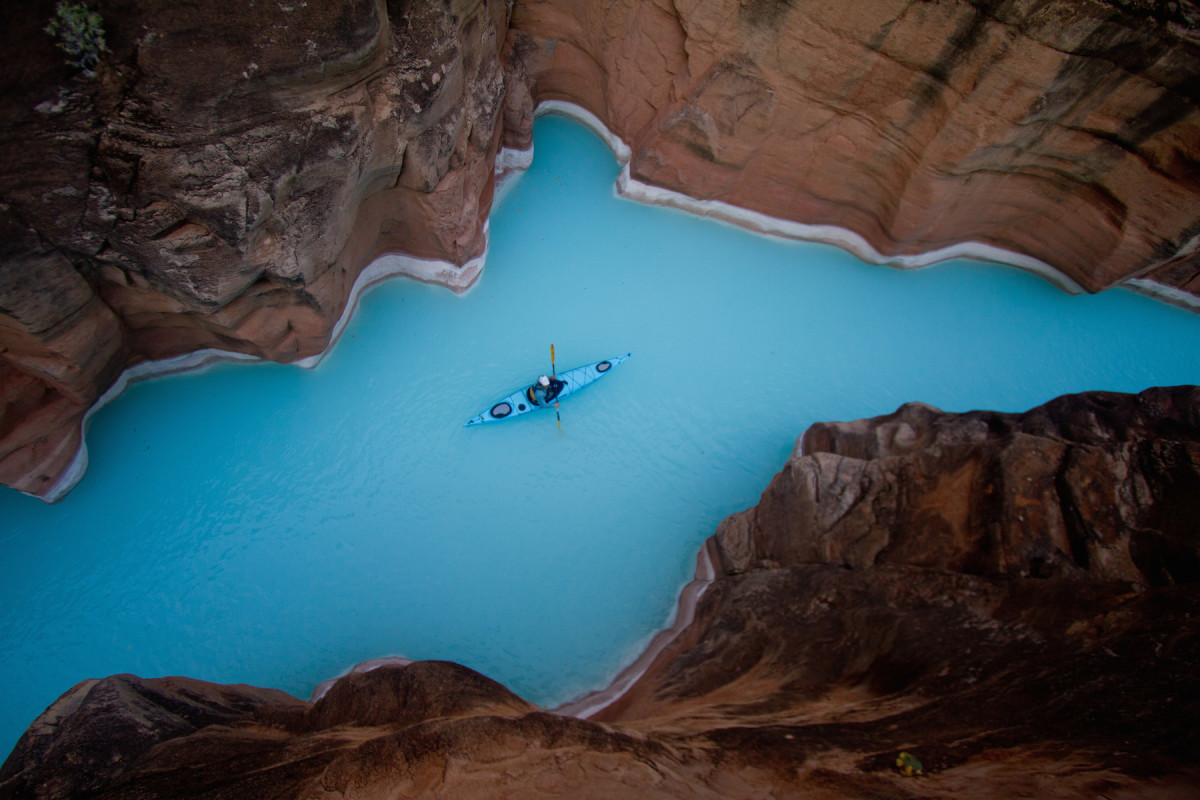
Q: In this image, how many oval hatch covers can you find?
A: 2